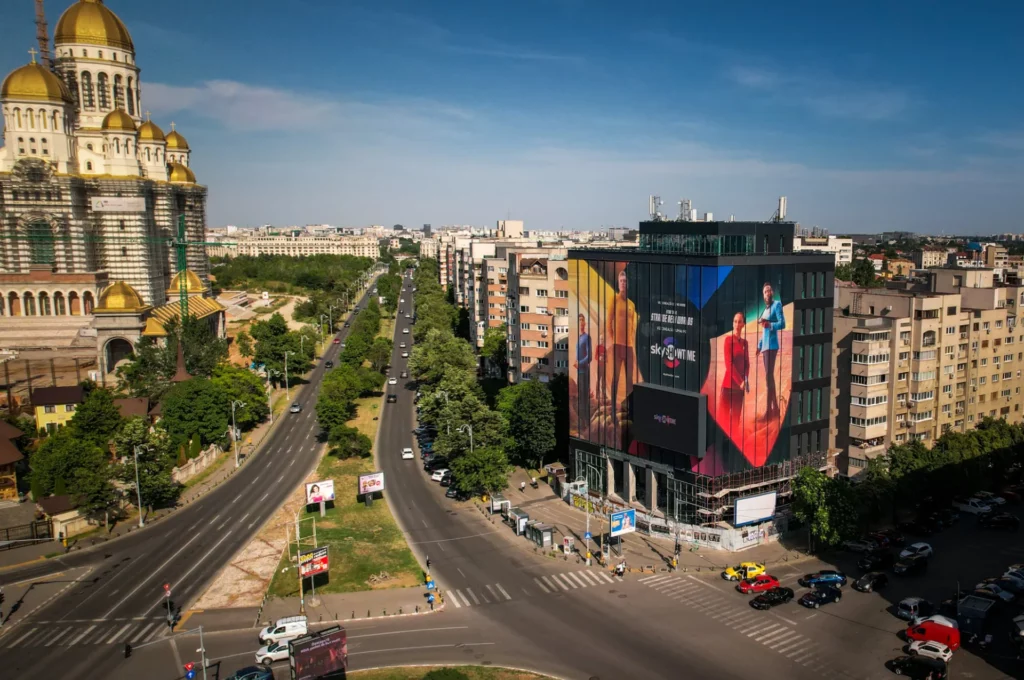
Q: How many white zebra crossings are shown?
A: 3